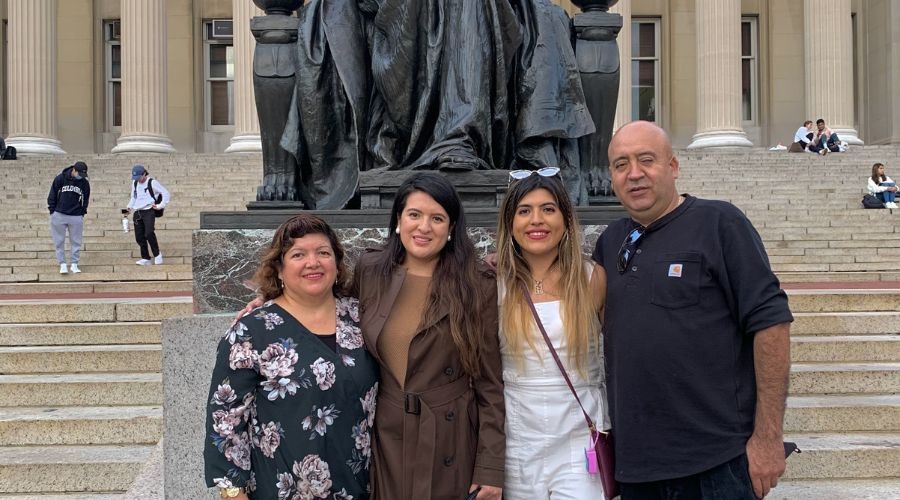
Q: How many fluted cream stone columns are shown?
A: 6